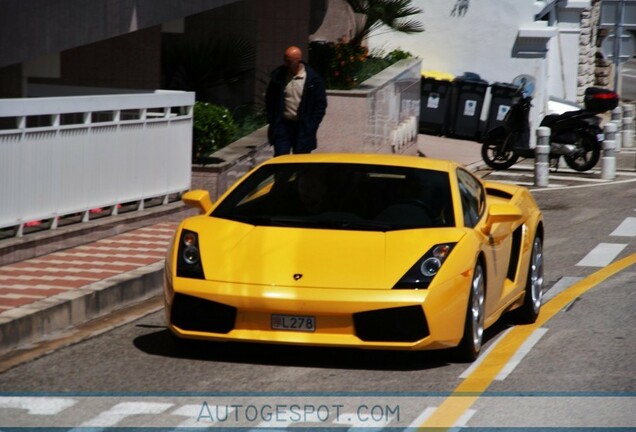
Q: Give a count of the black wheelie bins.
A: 3